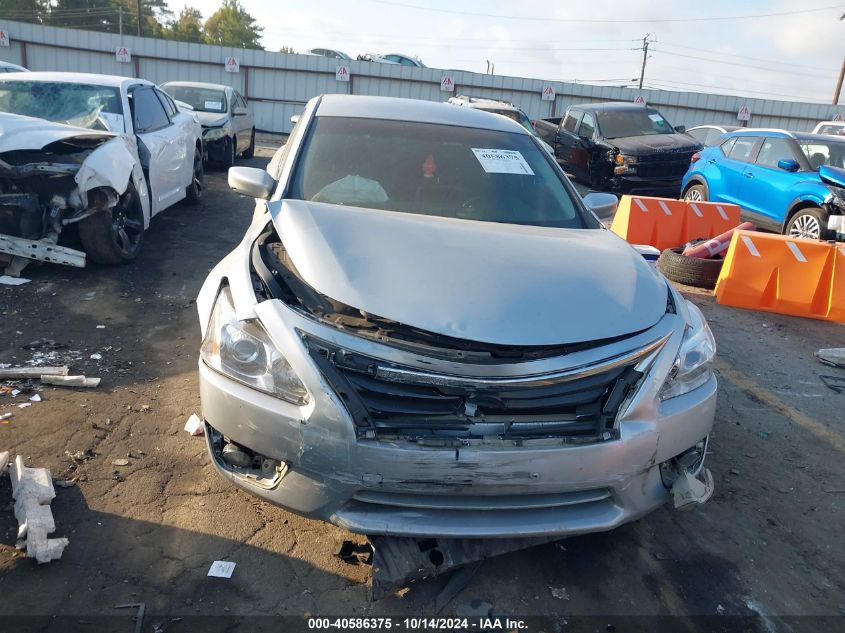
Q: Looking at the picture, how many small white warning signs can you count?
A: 9